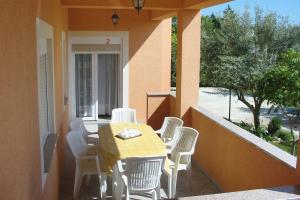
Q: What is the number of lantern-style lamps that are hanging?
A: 2